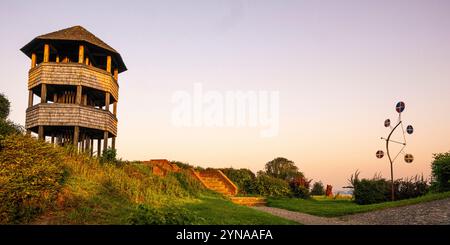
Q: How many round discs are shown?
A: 5